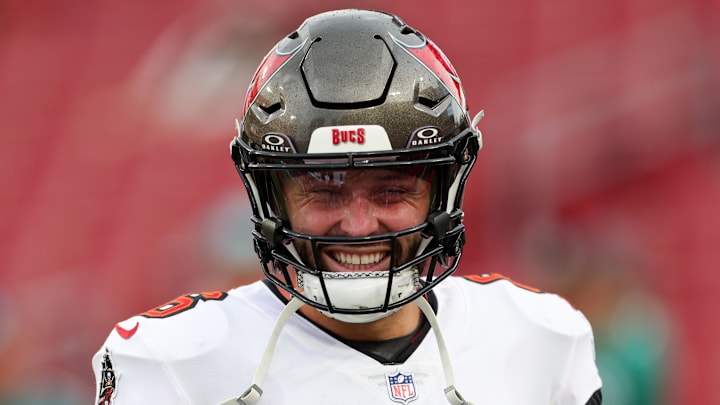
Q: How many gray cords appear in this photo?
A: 2